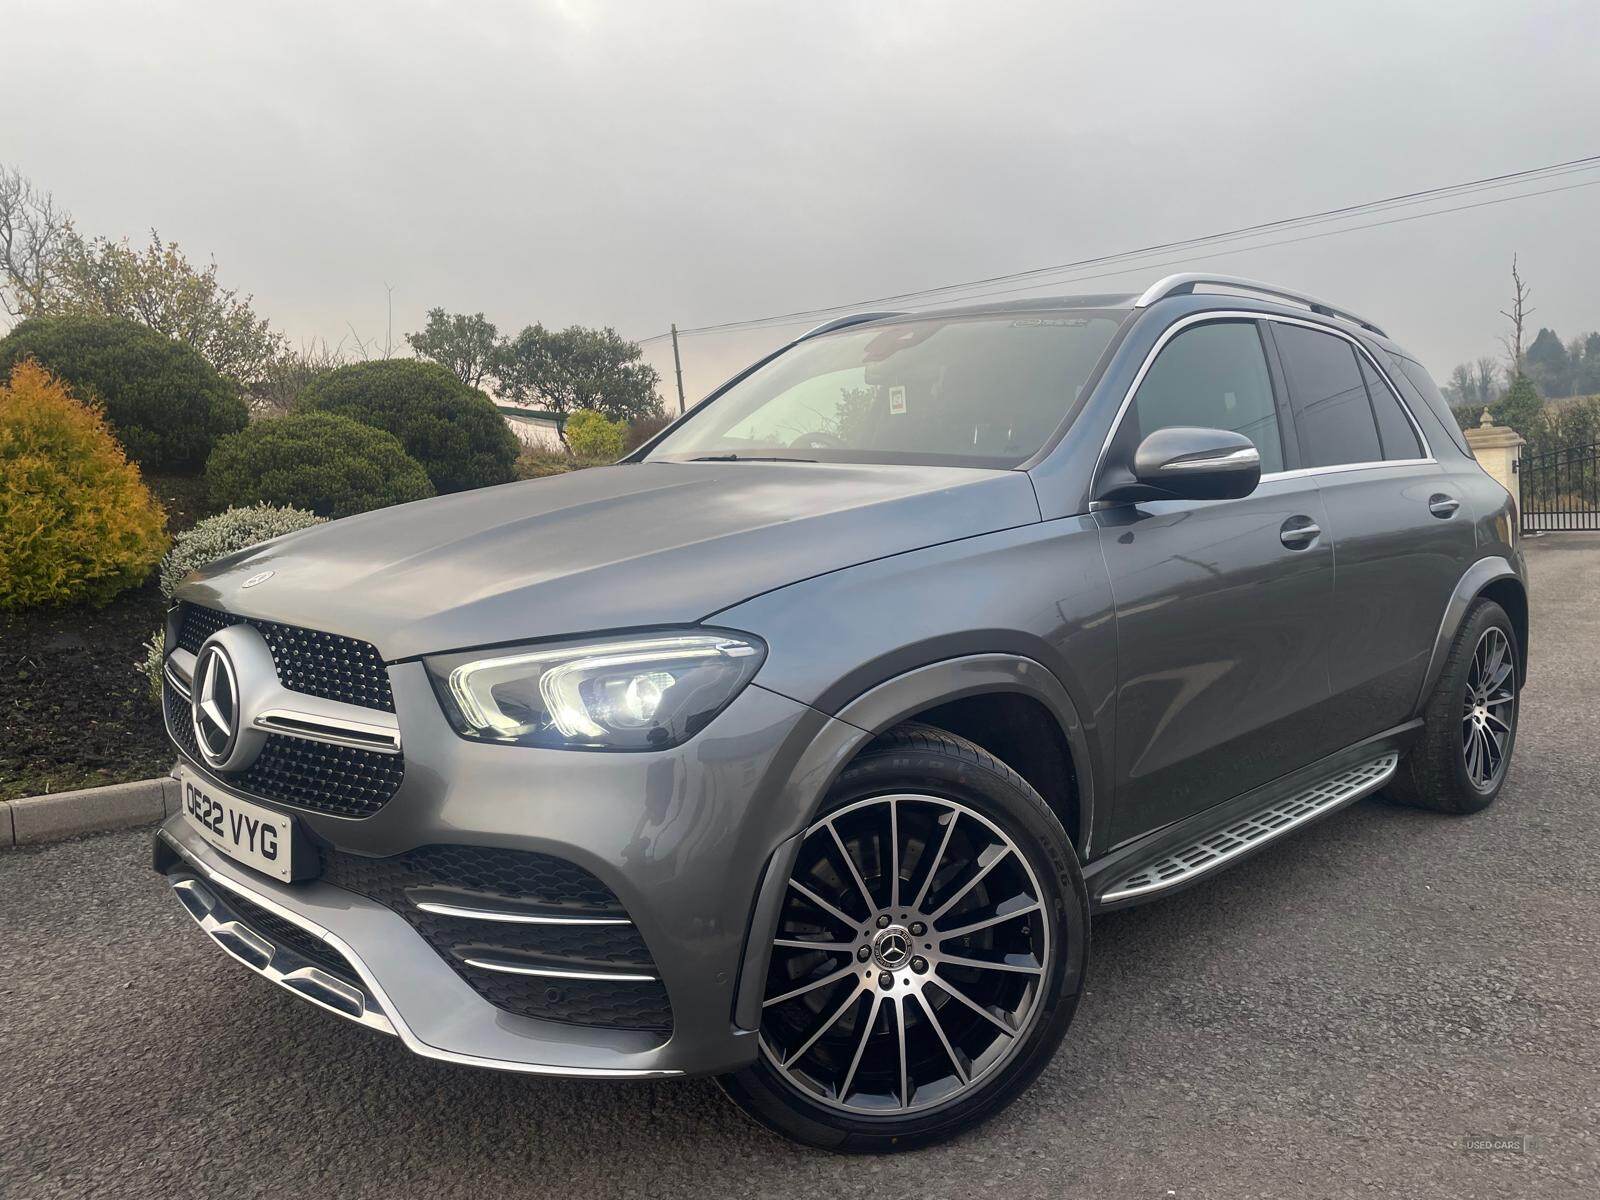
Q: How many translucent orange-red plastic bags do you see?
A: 0